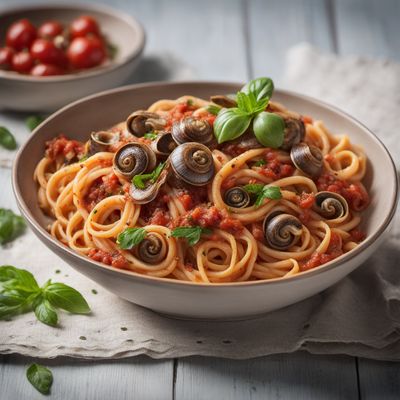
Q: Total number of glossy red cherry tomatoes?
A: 8